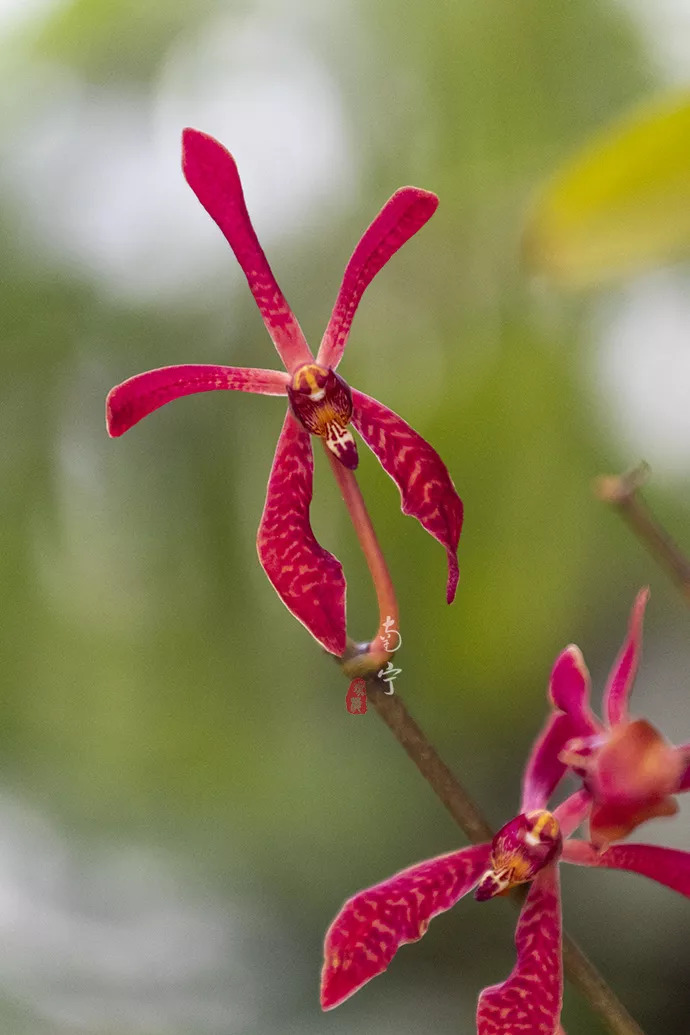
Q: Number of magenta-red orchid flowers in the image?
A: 3